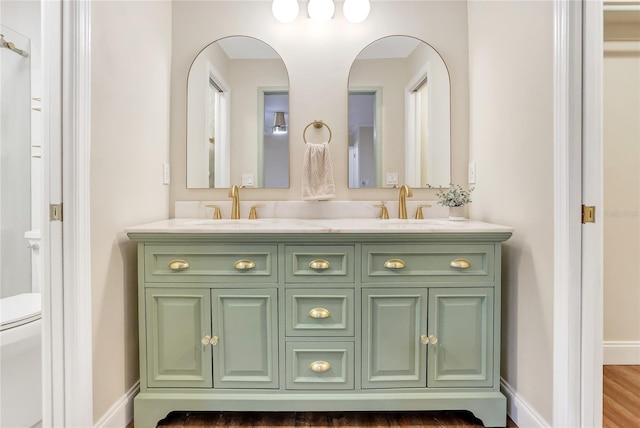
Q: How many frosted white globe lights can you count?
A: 3